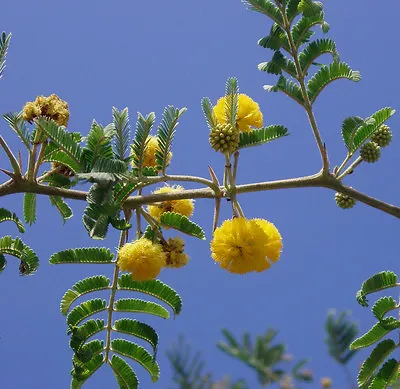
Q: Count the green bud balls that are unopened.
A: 4